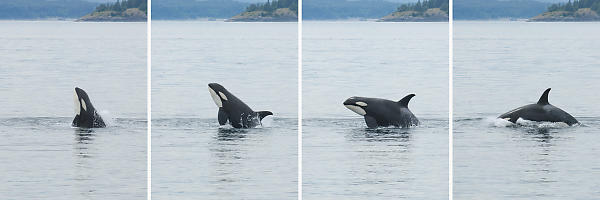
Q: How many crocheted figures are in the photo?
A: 0